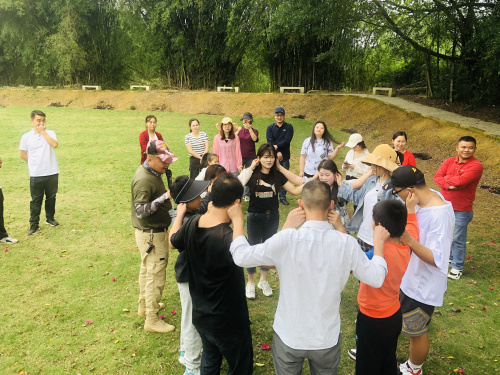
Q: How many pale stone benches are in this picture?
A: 5